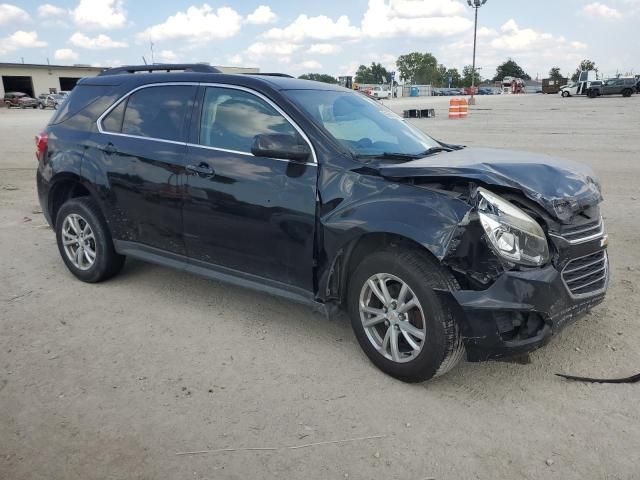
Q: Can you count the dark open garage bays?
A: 2